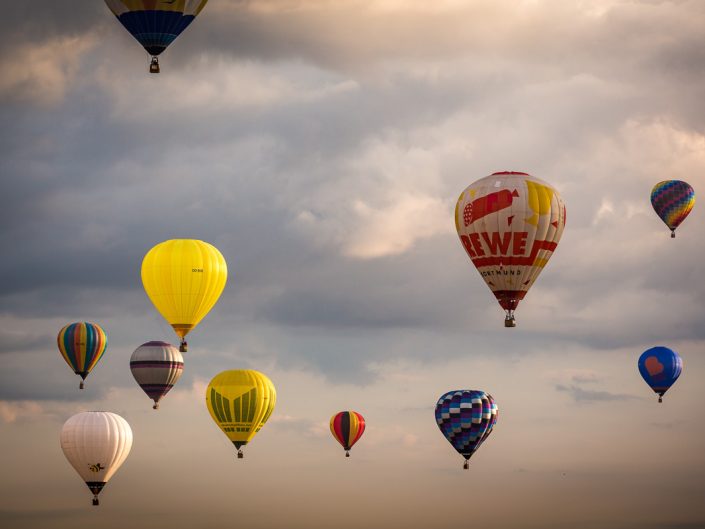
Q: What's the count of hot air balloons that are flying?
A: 11